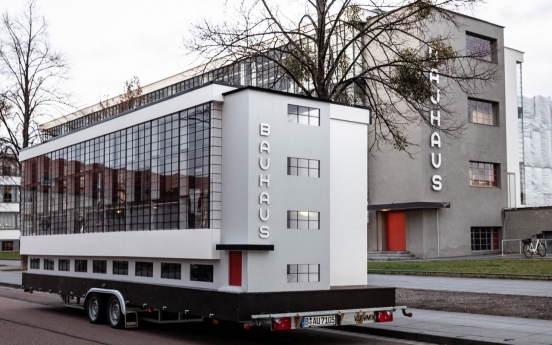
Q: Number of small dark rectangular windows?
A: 9